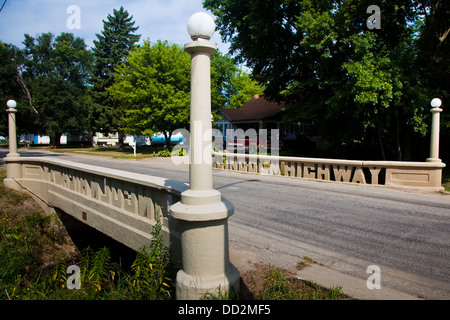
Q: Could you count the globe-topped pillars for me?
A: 3